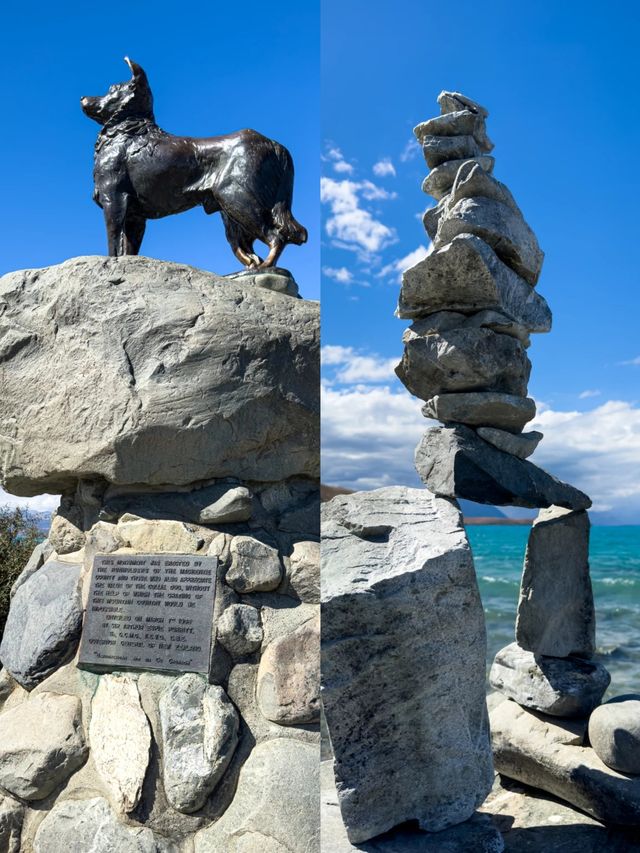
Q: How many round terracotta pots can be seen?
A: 0